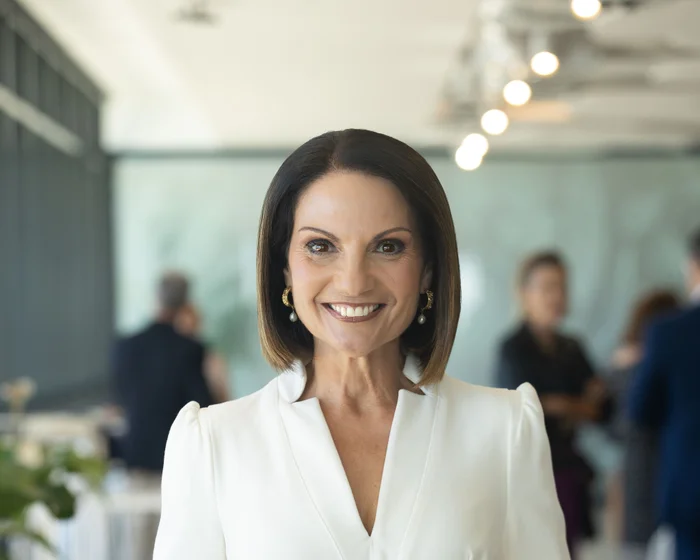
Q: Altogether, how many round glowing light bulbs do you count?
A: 6